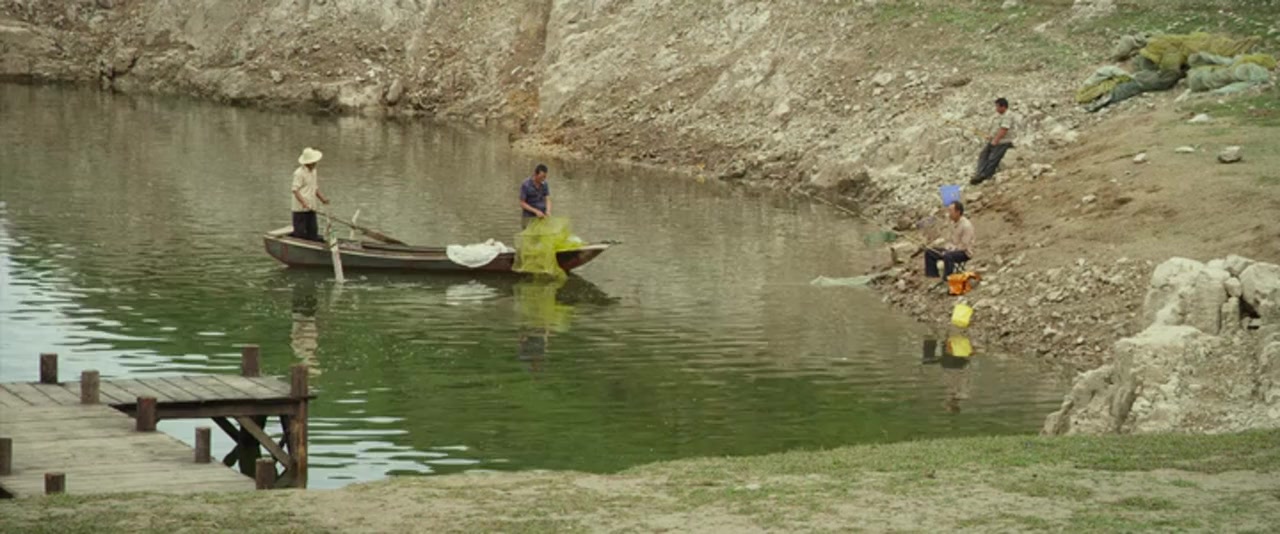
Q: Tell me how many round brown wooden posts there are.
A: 9